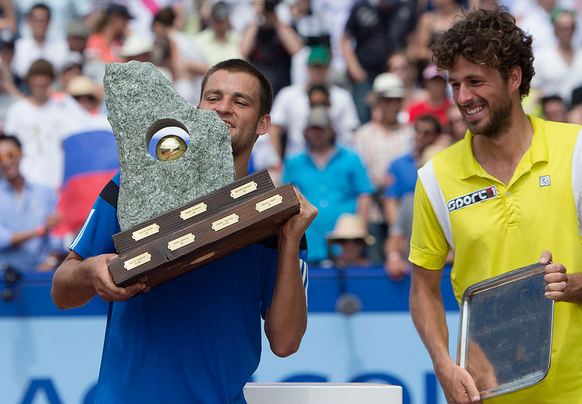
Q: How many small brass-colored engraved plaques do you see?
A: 7